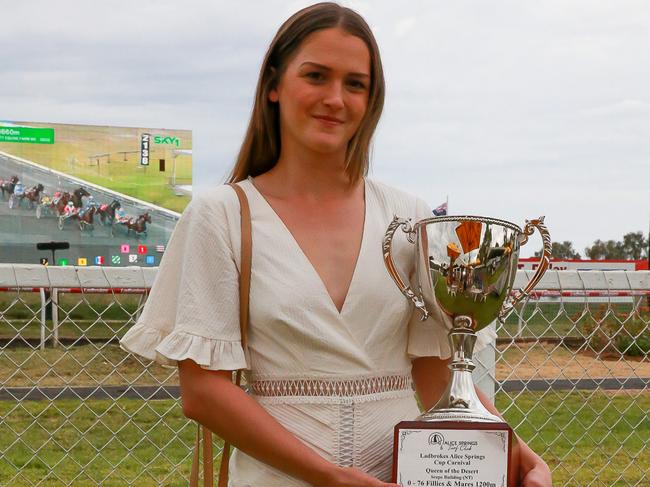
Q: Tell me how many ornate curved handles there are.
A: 2